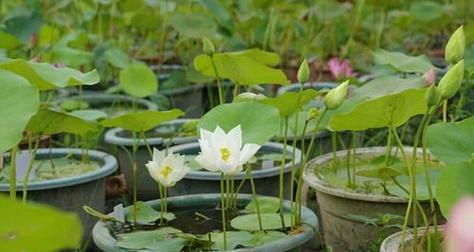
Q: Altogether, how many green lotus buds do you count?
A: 6